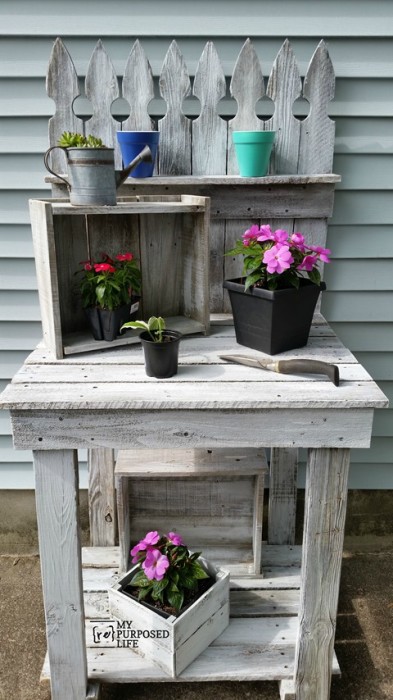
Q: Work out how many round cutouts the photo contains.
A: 7